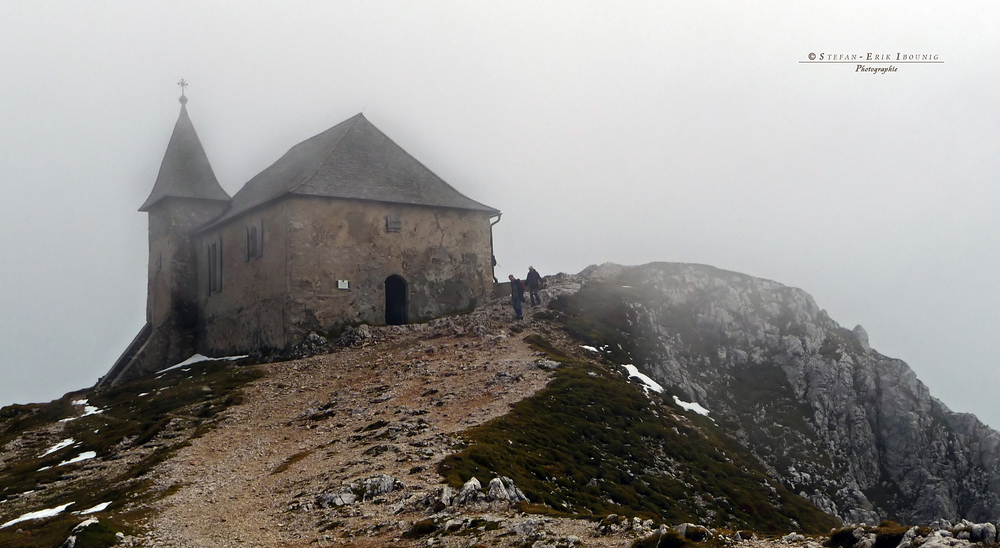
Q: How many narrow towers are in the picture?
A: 1